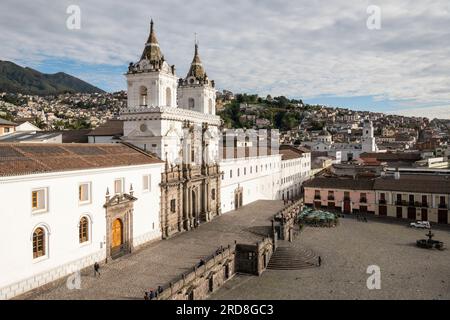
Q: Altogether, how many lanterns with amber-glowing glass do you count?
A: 0